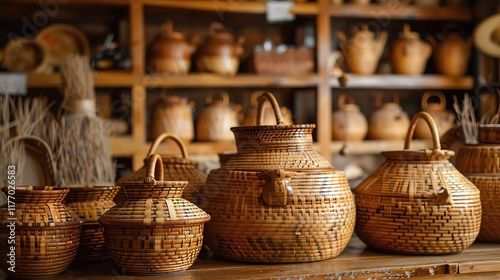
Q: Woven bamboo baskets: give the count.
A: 7